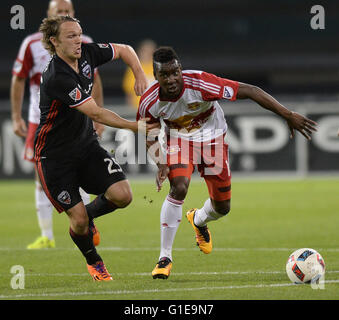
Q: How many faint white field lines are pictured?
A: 3